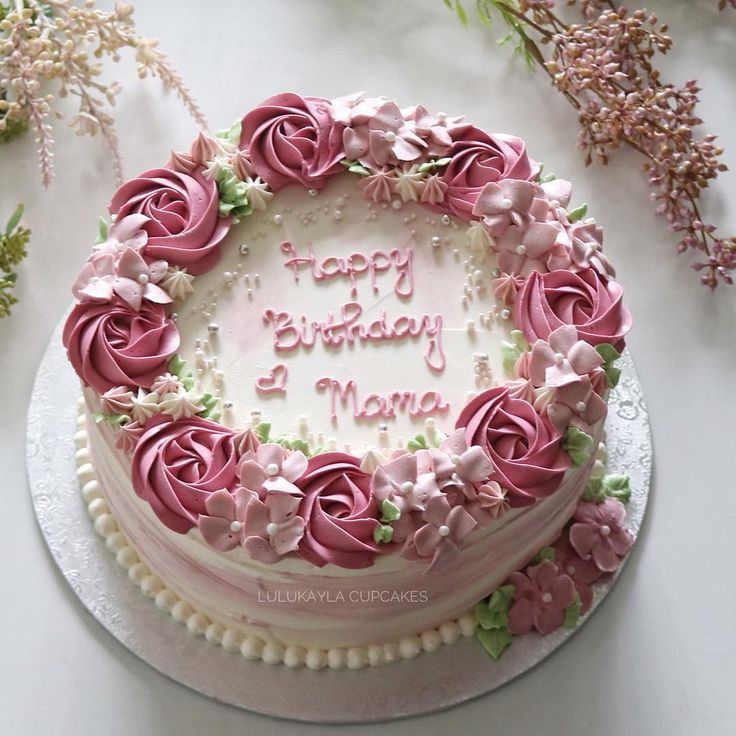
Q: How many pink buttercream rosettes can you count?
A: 8